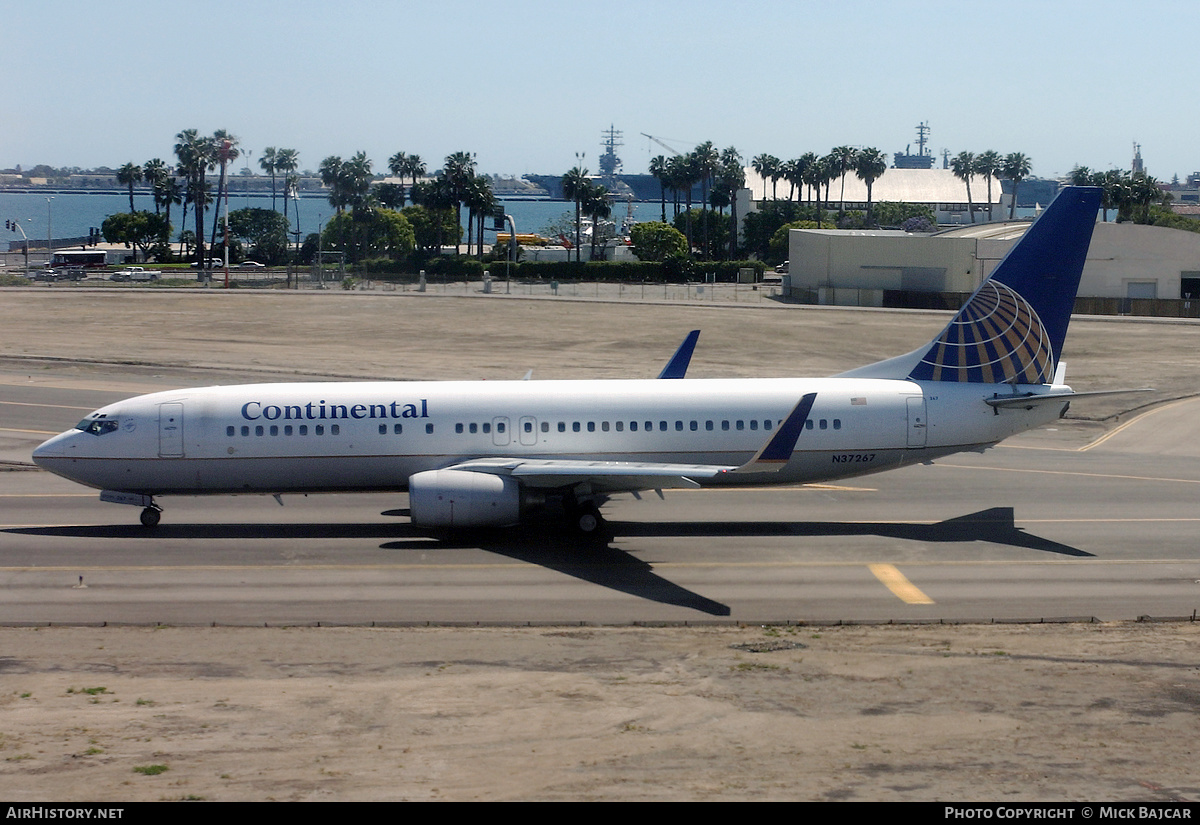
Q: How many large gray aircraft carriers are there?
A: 2